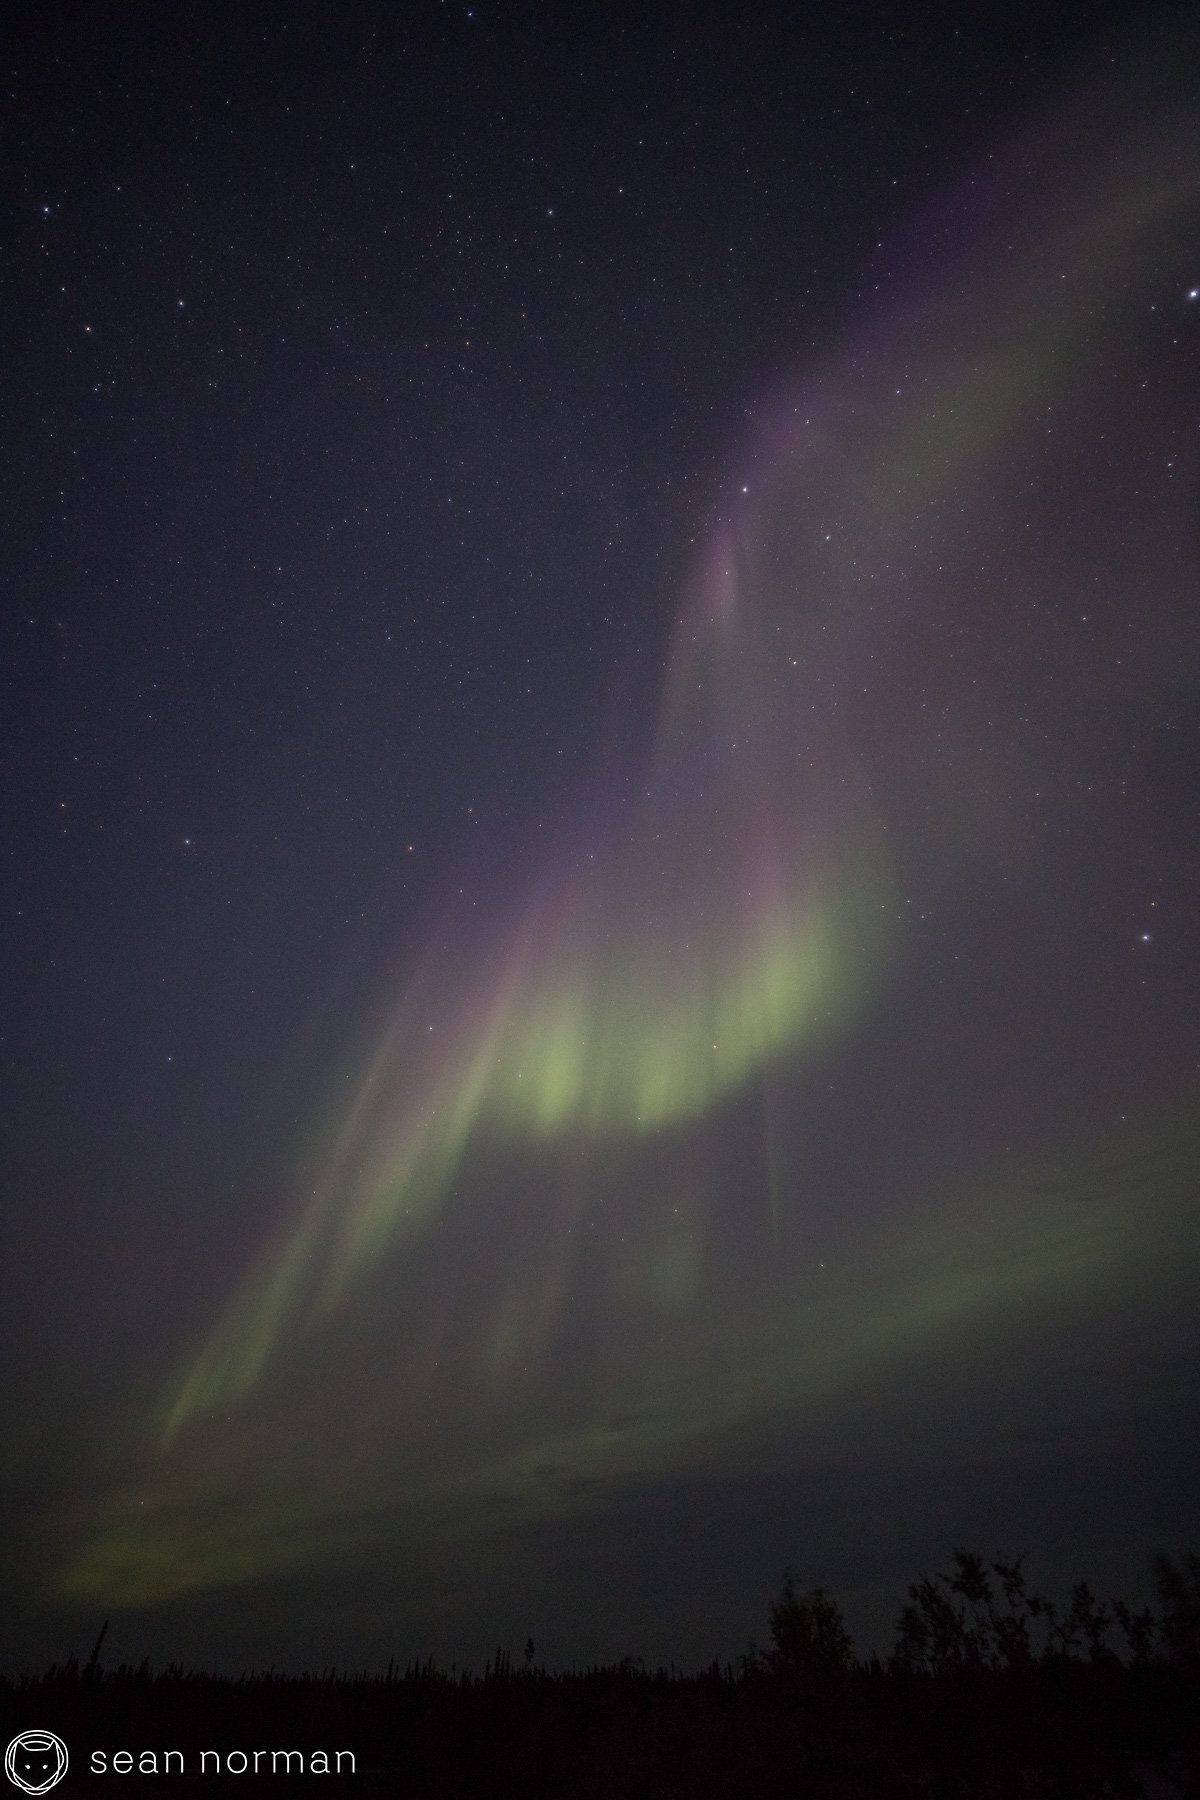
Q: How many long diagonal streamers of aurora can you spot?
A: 2